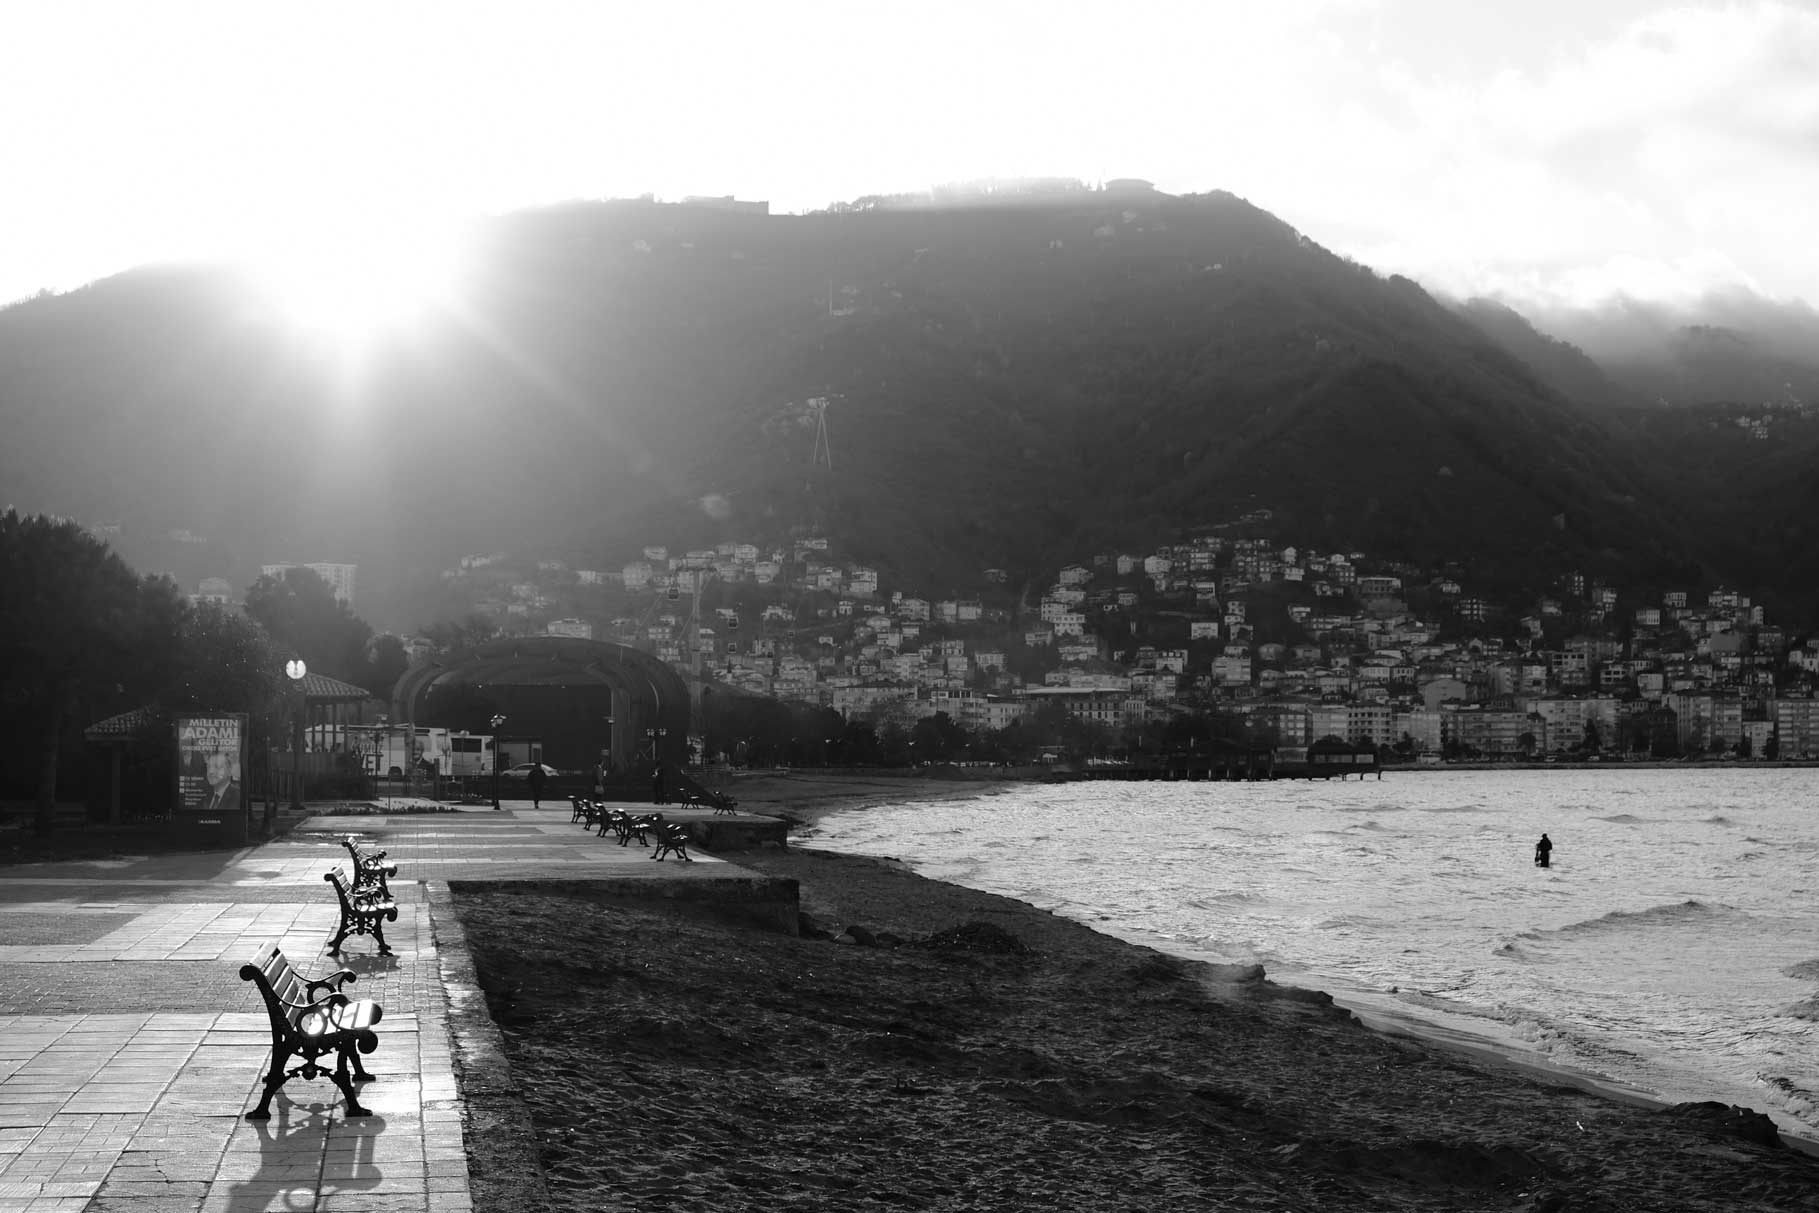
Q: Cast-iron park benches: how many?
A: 10